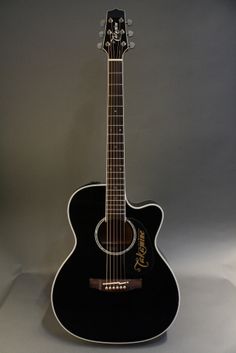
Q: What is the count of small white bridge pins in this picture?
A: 6